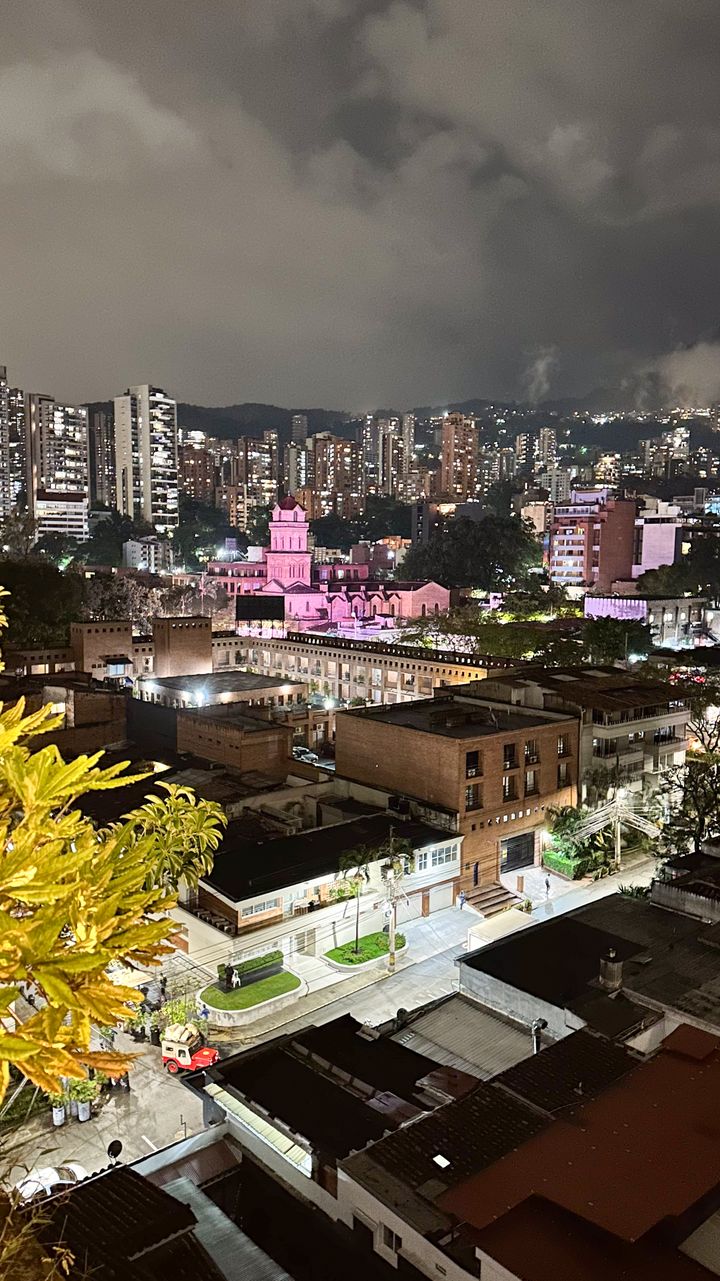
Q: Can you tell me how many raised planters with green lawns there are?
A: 2